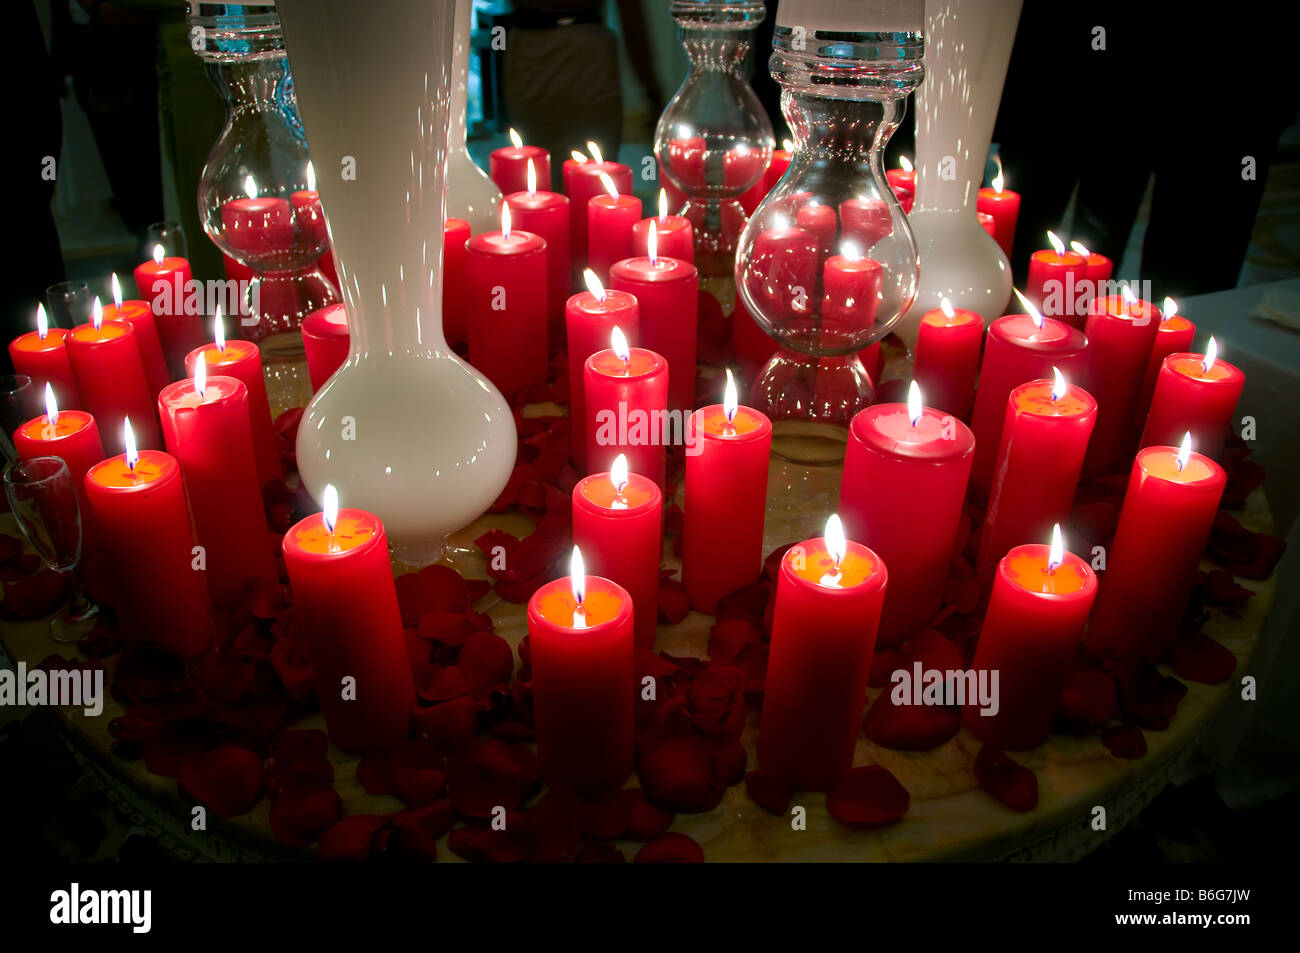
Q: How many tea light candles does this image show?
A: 0